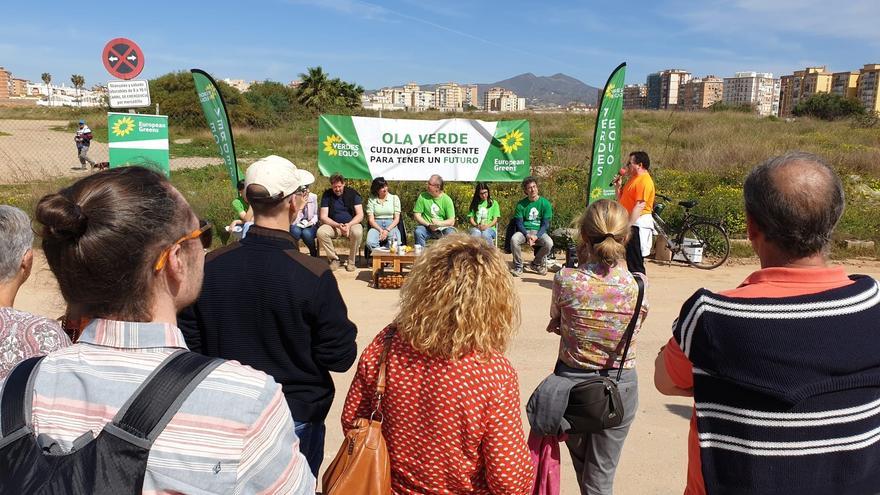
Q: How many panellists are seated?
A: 7